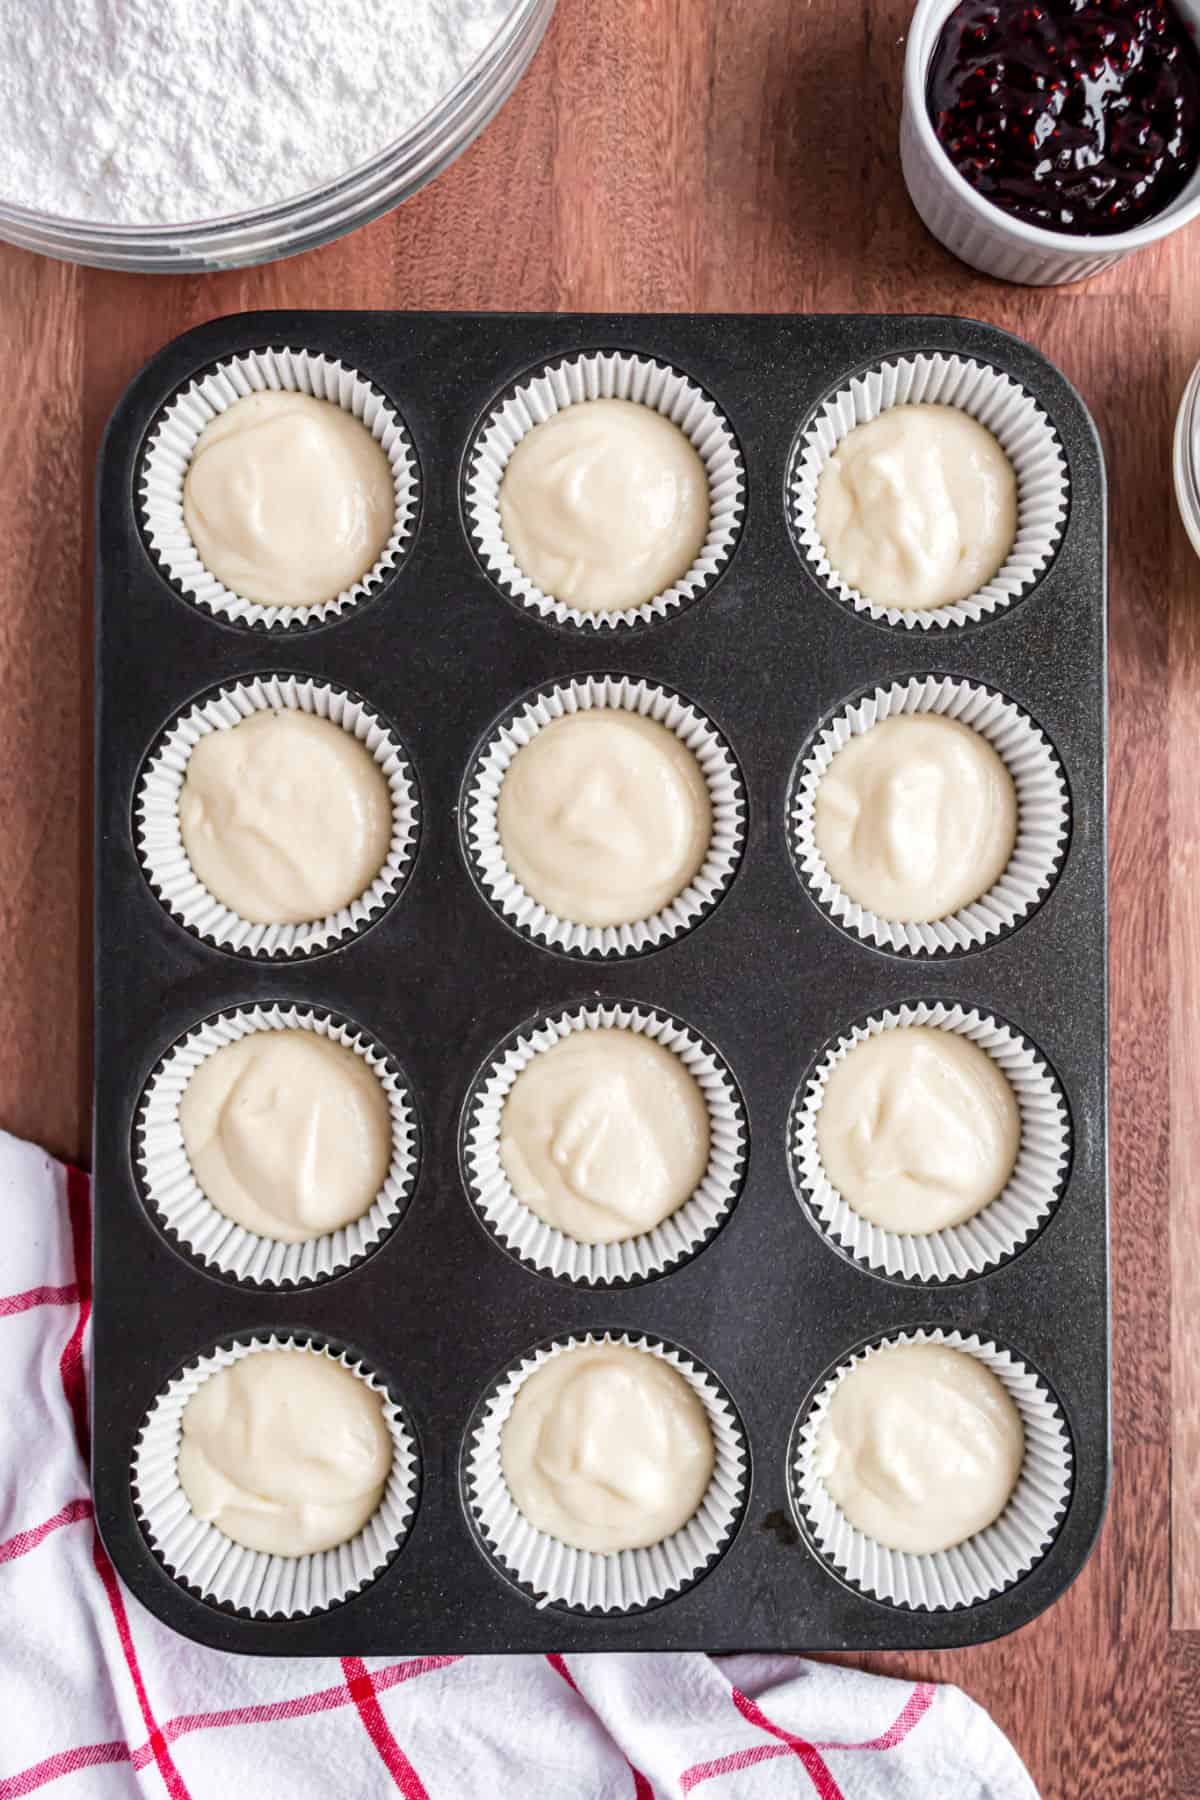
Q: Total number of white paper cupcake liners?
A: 12